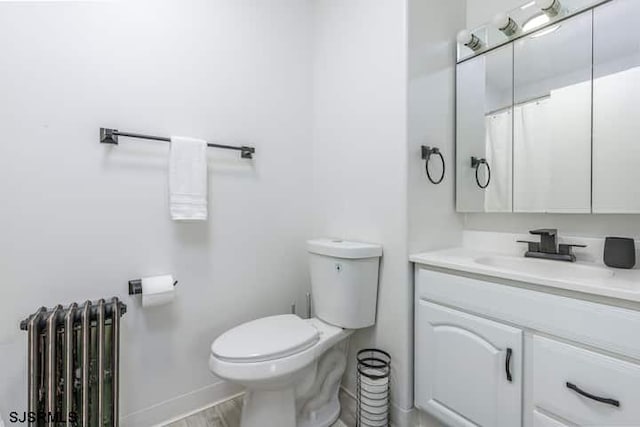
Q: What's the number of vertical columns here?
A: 6